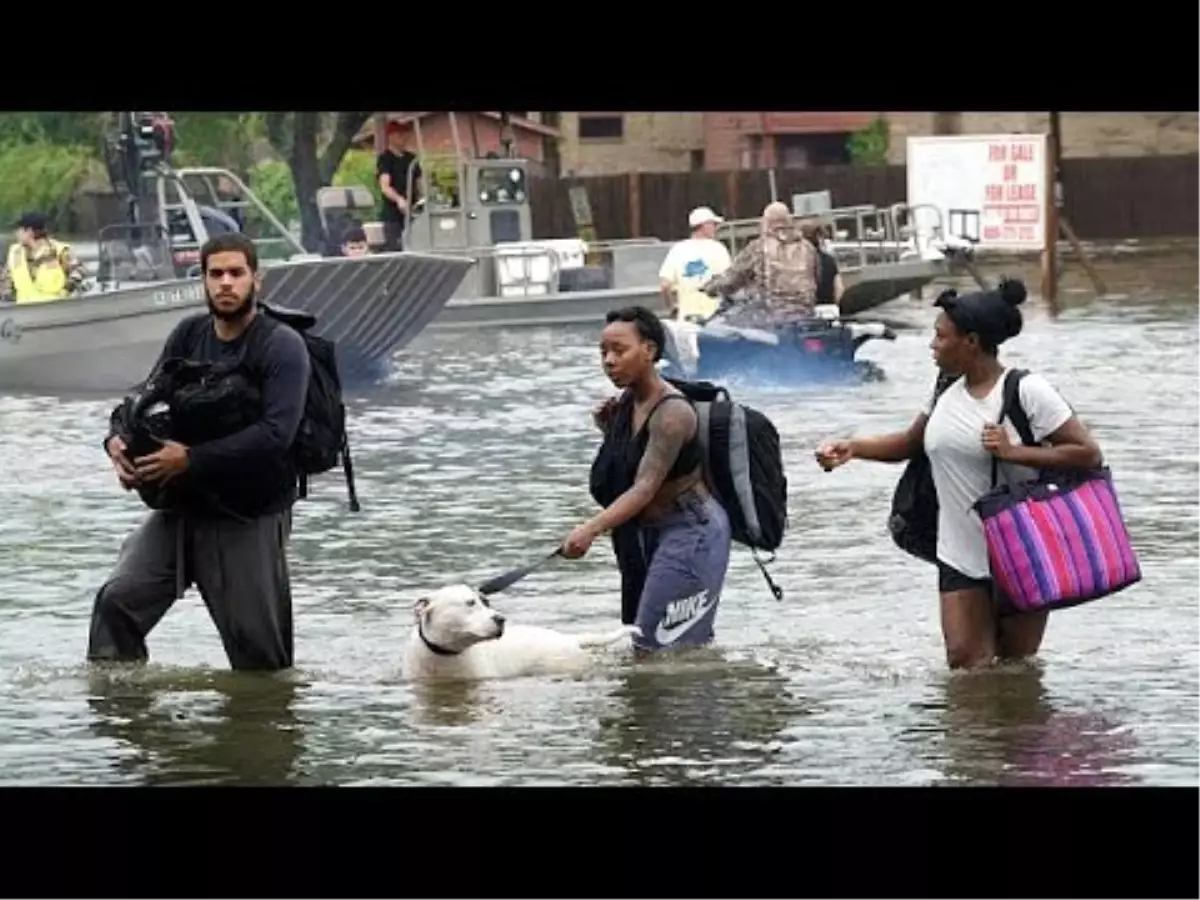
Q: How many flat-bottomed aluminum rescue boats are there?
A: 2